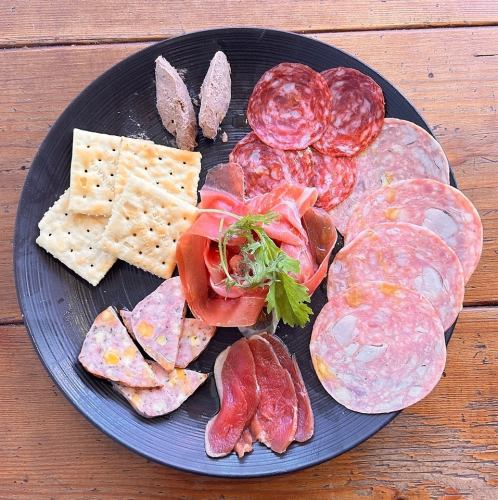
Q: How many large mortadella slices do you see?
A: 4